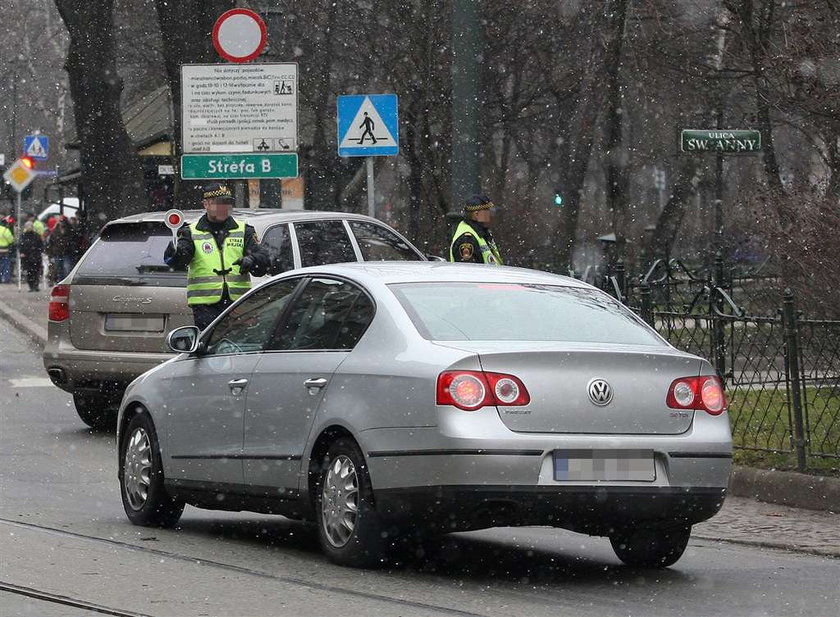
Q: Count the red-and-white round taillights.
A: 4